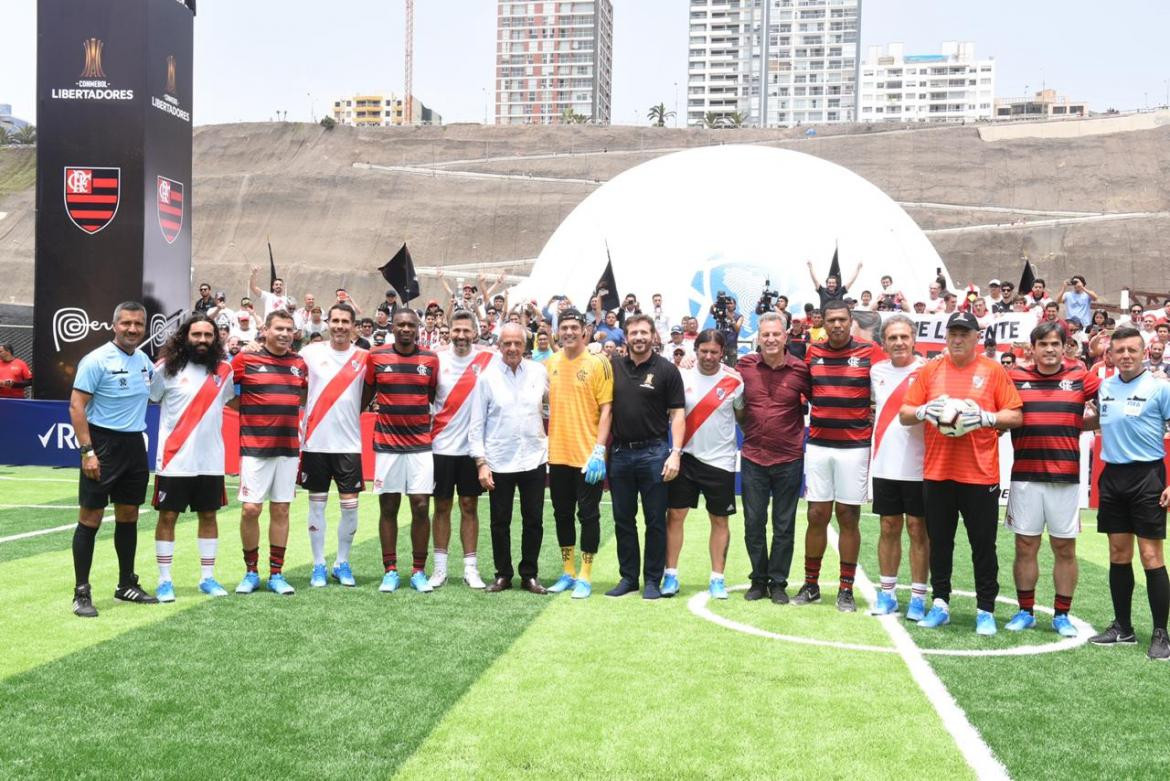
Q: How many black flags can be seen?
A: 5